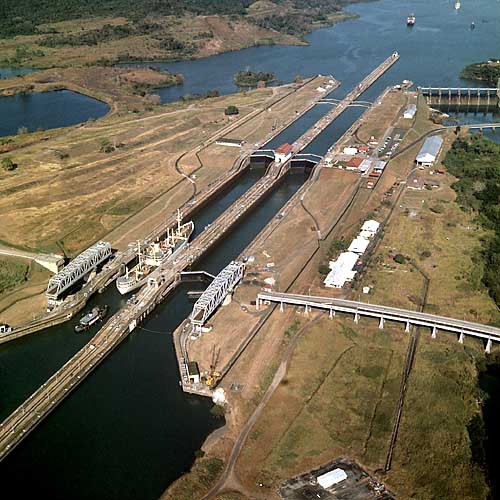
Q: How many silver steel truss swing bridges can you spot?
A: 2